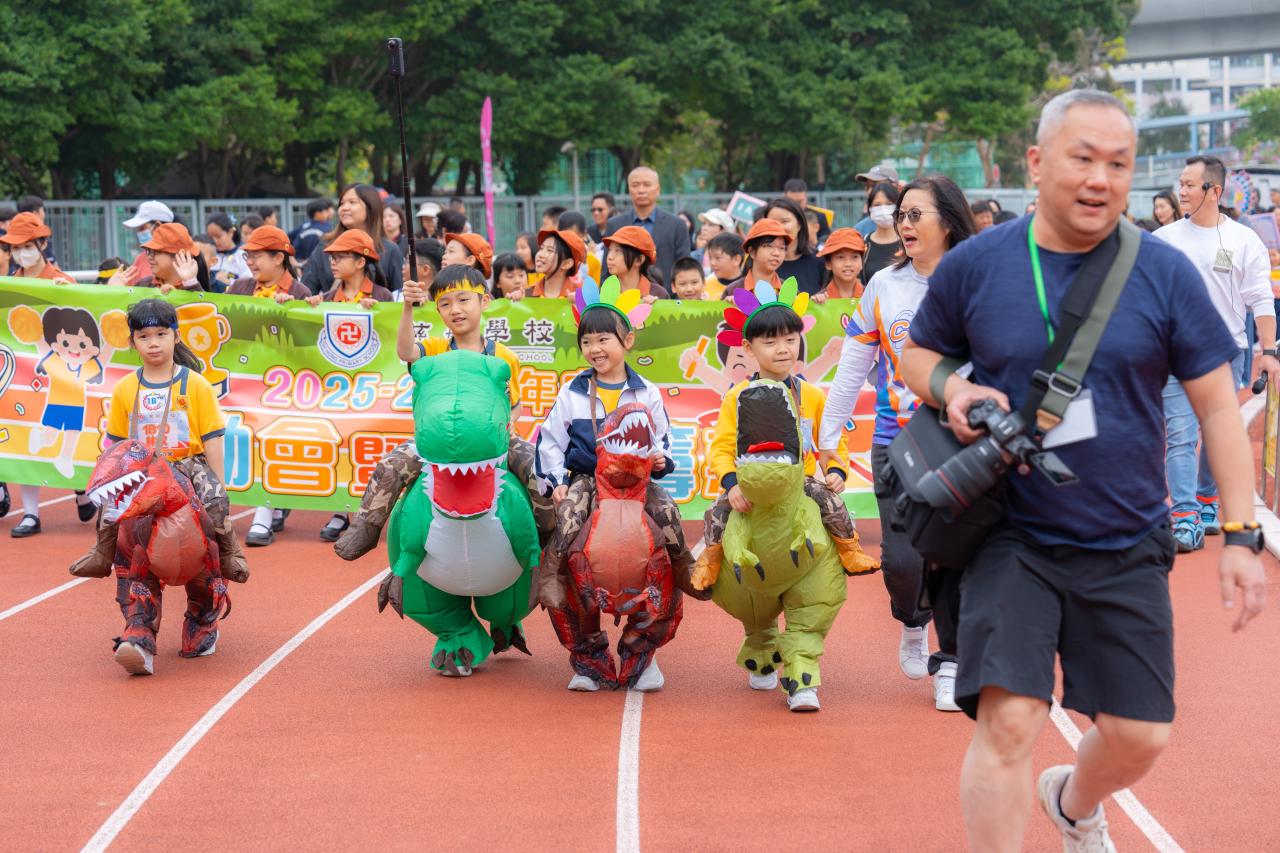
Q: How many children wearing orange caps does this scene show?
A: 9